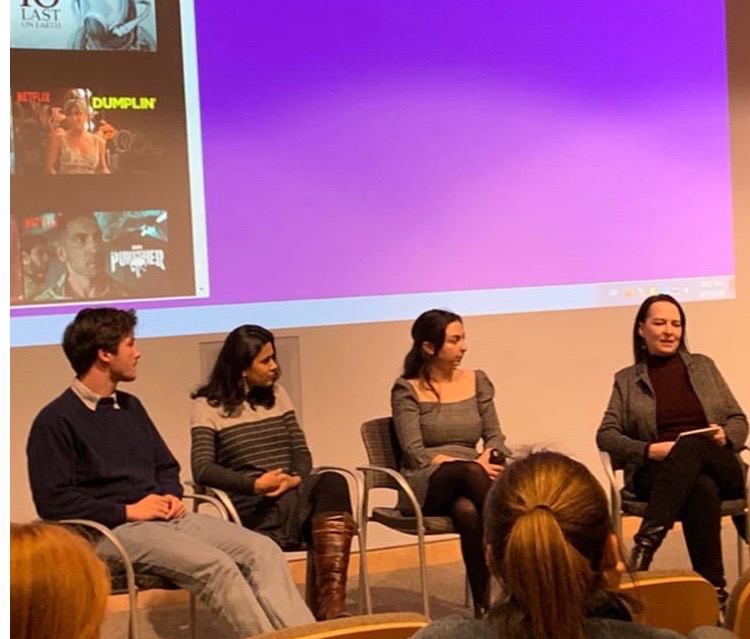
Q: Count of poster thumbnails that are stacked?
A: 3